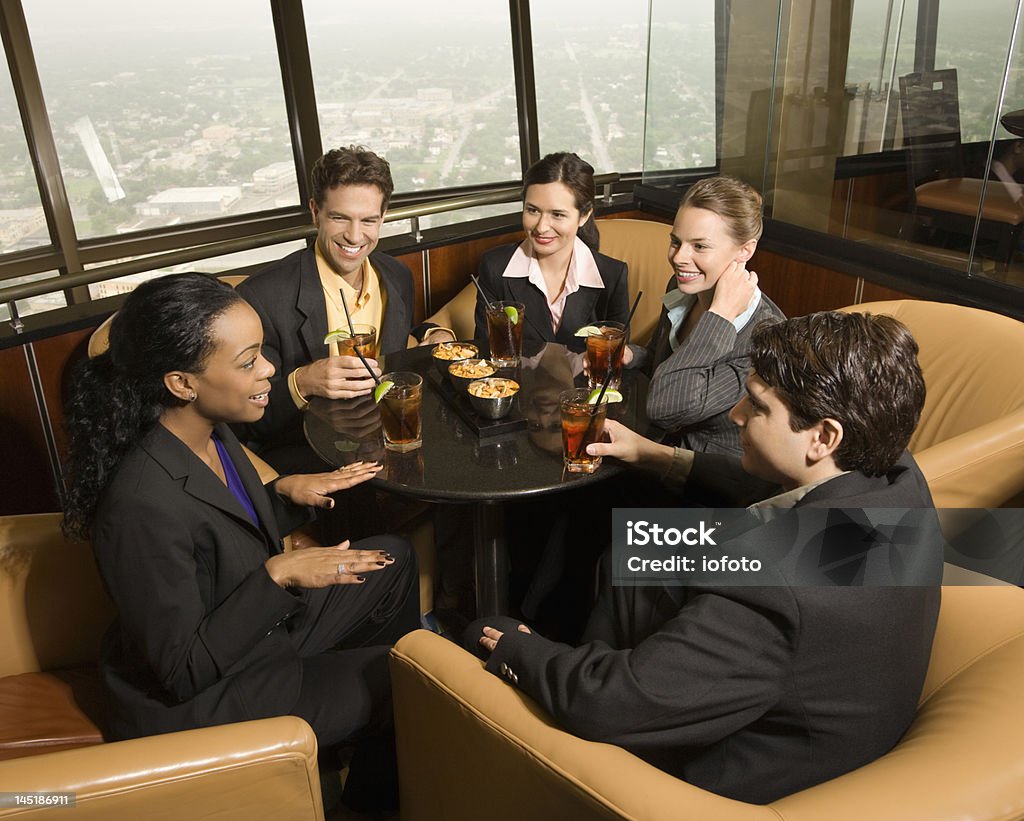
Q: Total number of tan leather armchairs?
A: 5